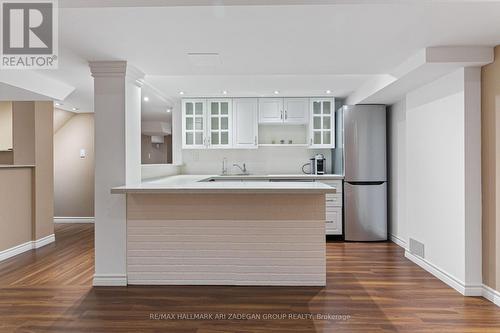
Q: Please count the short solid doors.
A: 2